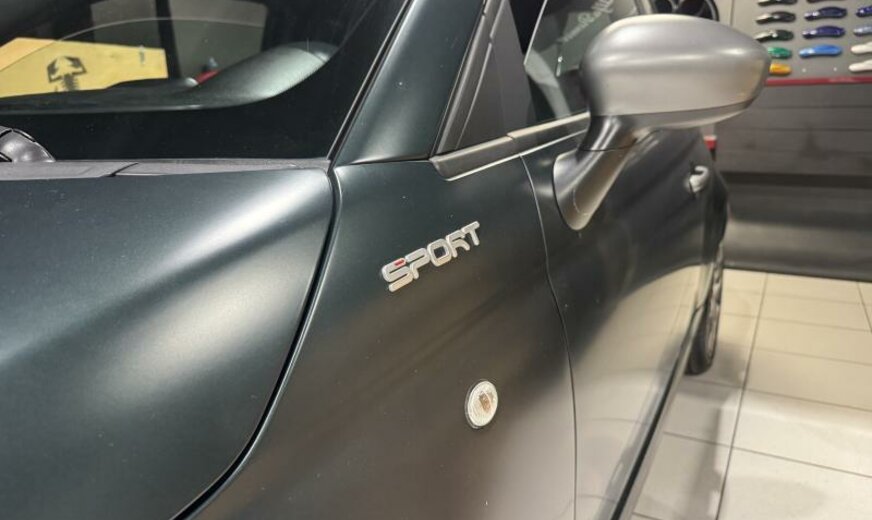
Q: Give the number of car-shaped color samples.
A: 13